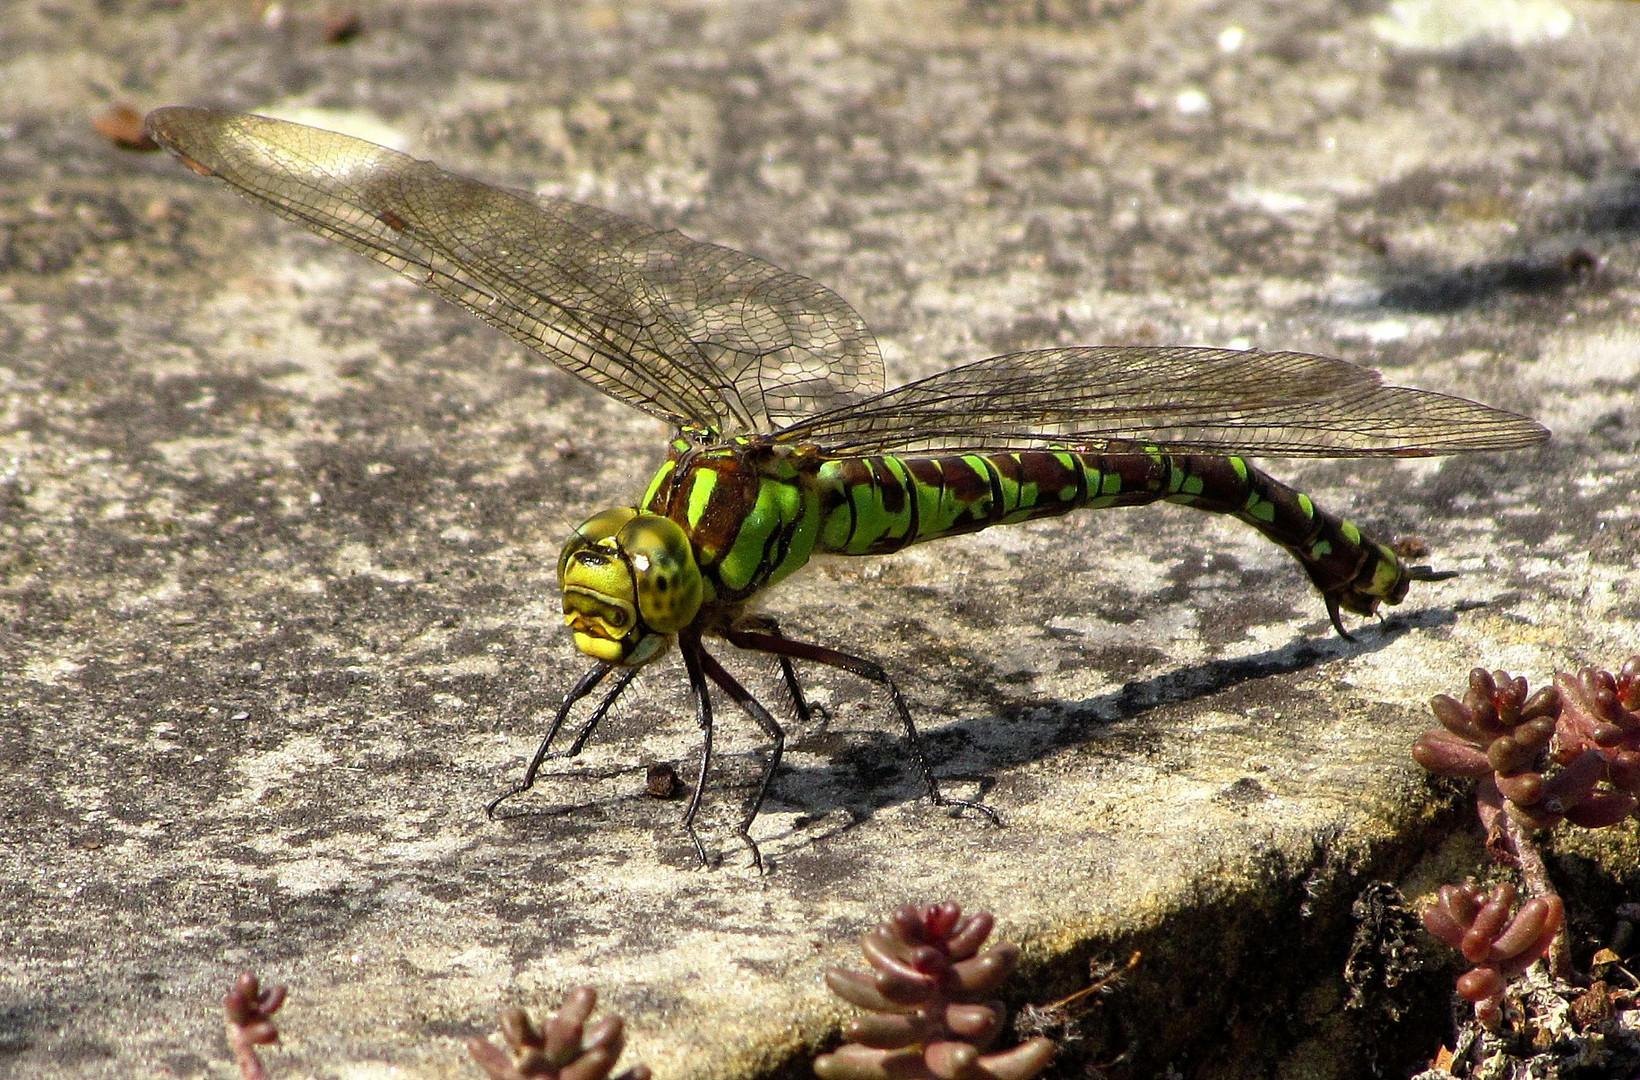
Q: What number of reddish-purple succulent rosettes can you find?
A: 6